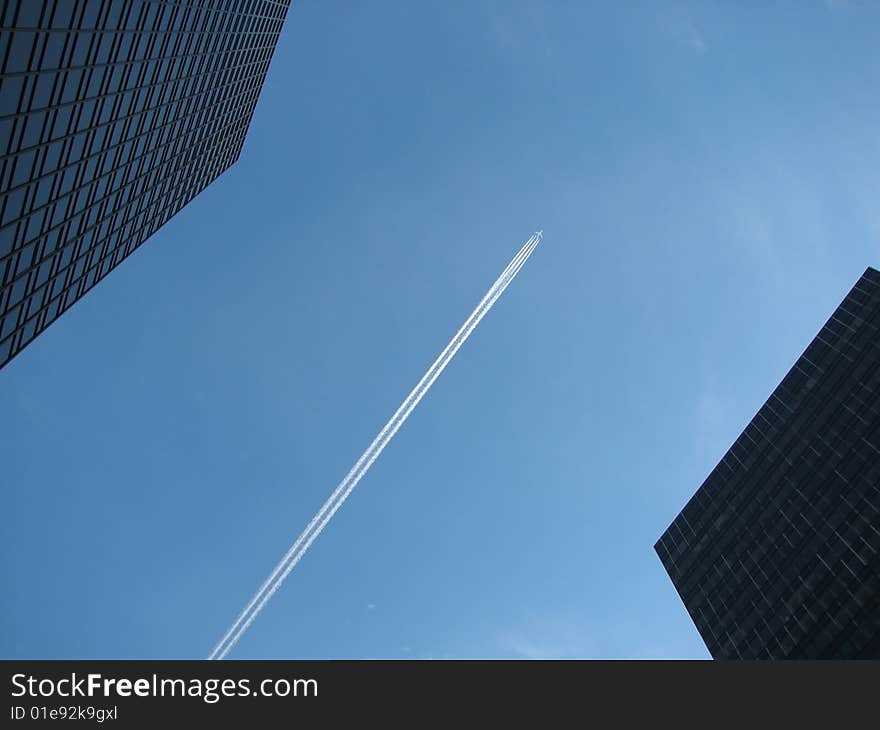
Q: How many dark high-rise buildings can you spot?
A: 2